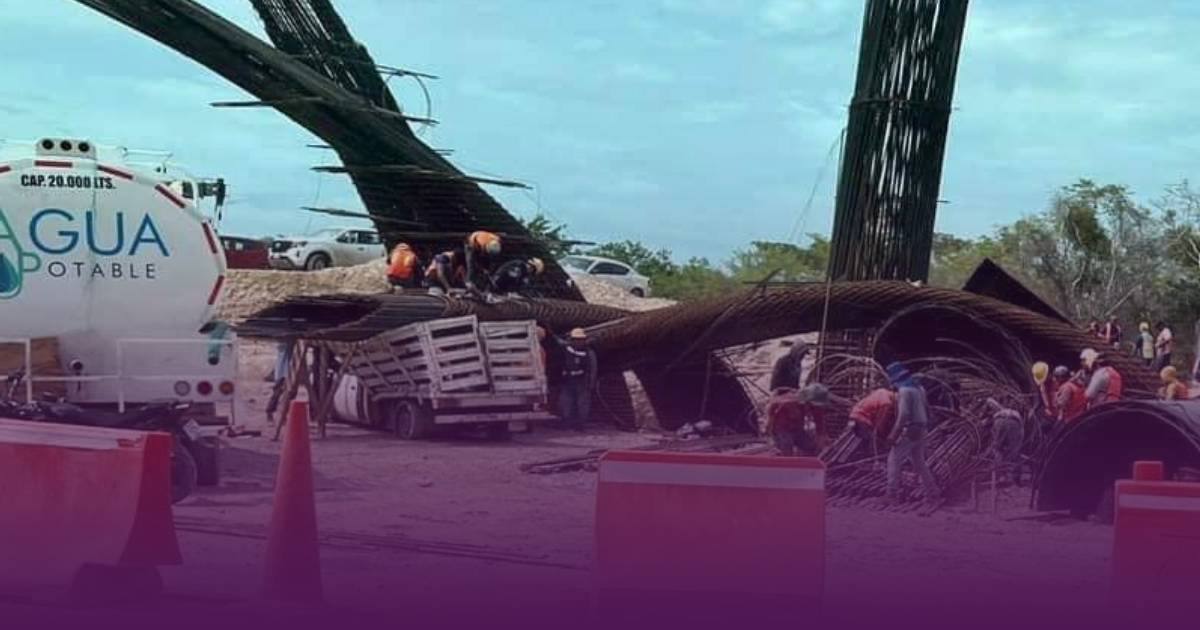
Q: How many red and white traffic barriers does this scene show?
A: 3